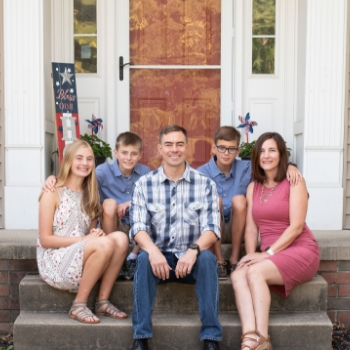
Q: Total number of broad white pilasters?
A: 2